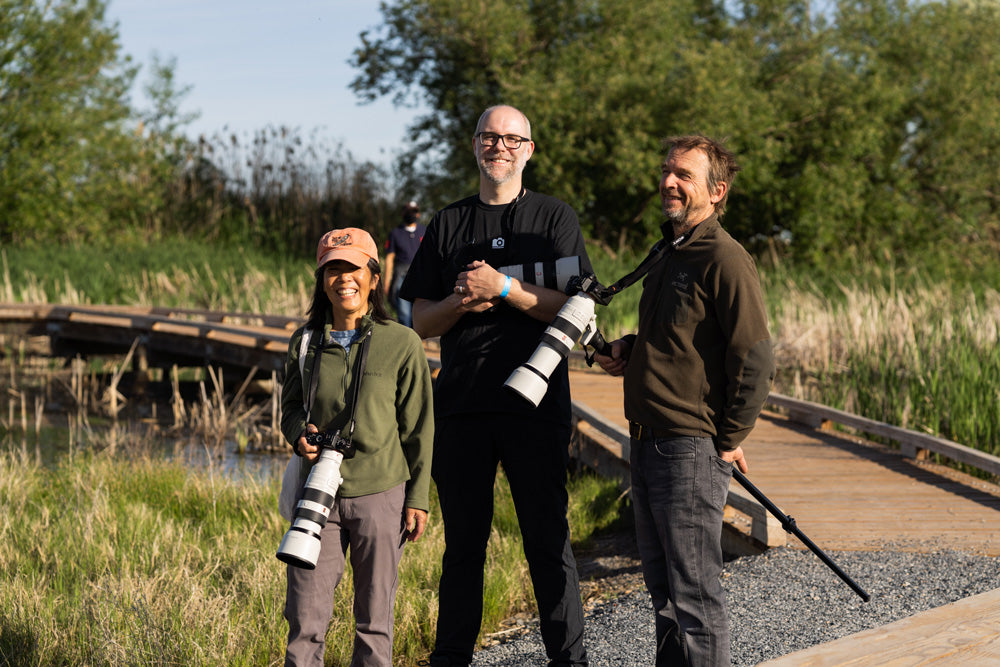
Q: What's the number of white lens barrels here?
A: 3